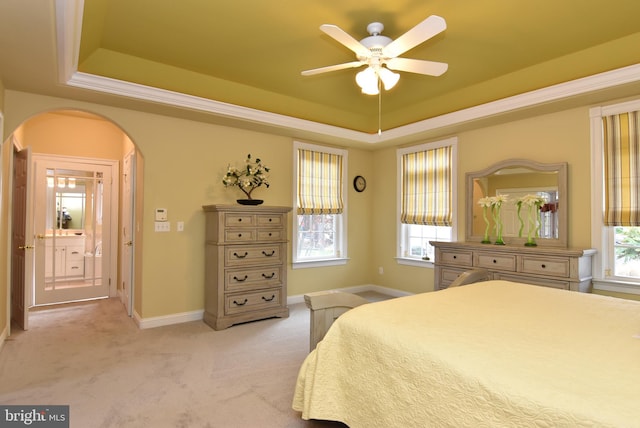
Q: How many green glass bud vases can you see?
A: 3